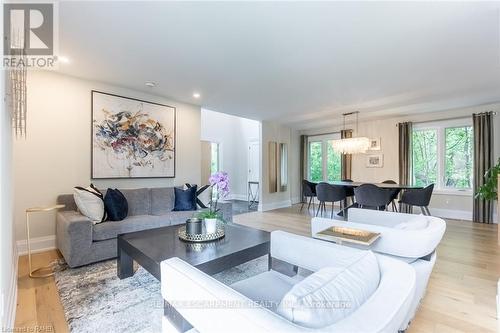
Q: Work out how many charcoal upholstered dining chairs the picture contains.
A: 6